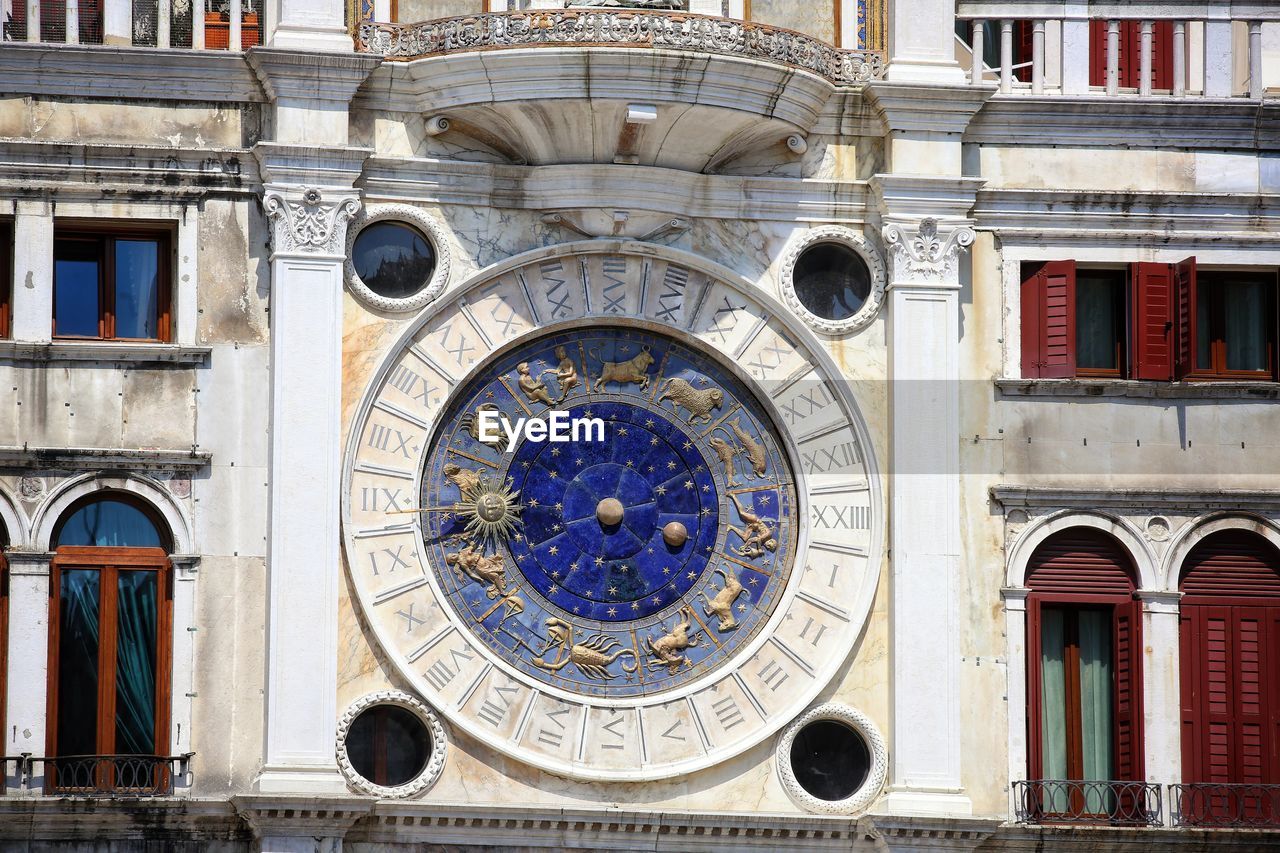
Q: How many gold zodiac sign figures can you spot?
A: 12